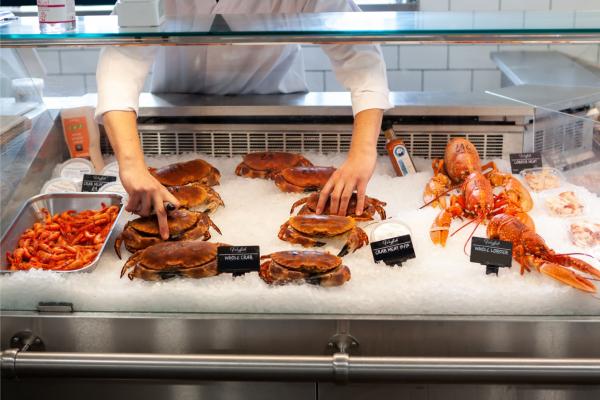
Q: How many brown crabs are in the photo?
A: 9